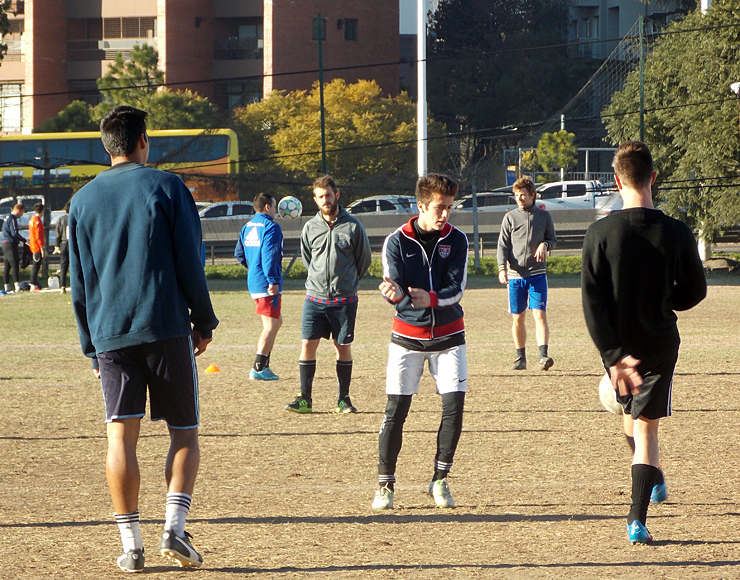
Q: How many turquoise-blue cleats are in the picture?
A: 3